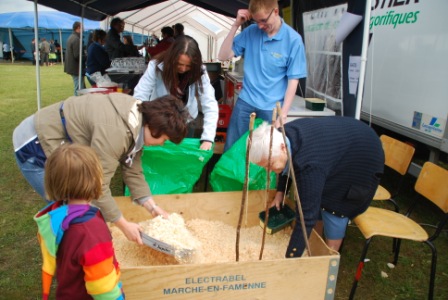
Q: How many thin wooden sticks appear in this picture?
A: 3